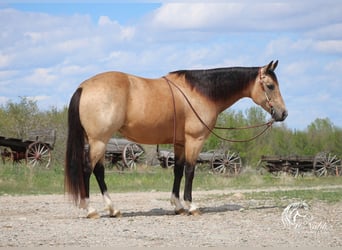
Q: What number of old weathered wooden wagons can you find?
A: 4